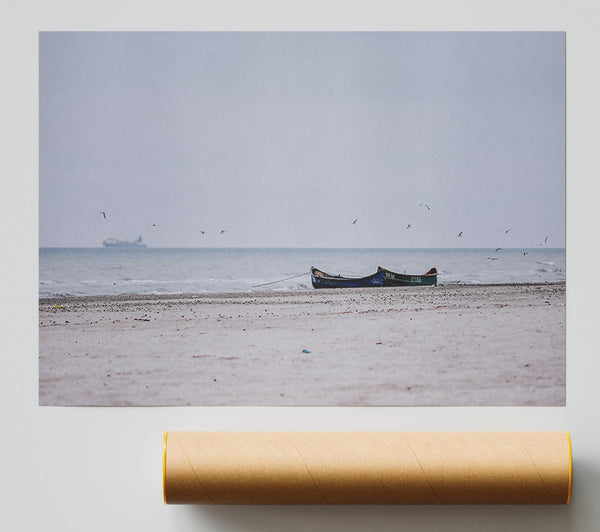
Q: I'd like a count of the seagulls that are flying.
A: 13